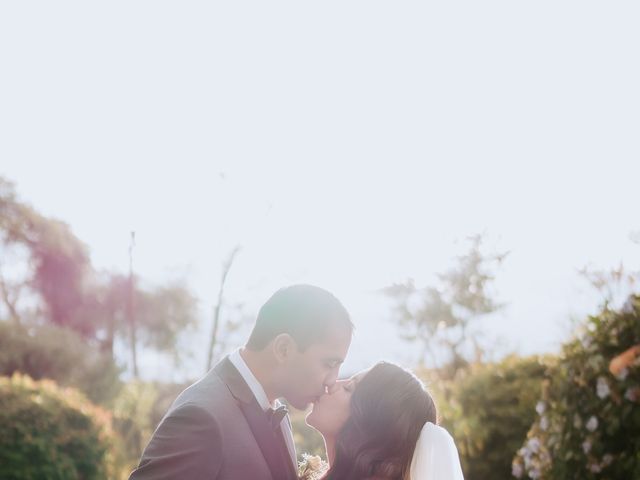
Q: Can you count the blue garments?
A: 0